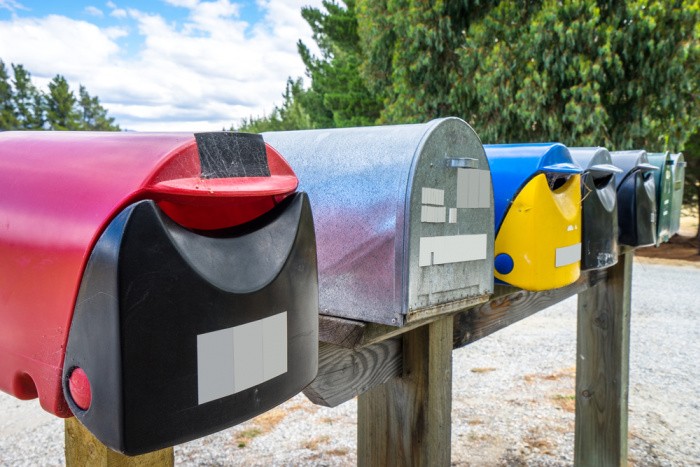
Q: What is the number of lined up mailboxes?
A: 7